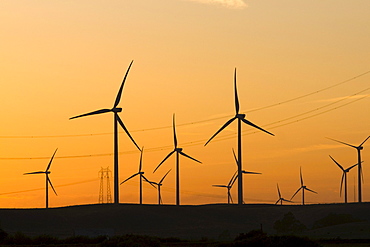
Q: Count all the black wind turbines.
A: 12